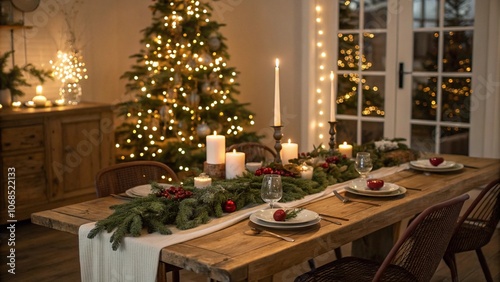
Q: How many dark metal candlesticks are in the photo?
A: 2